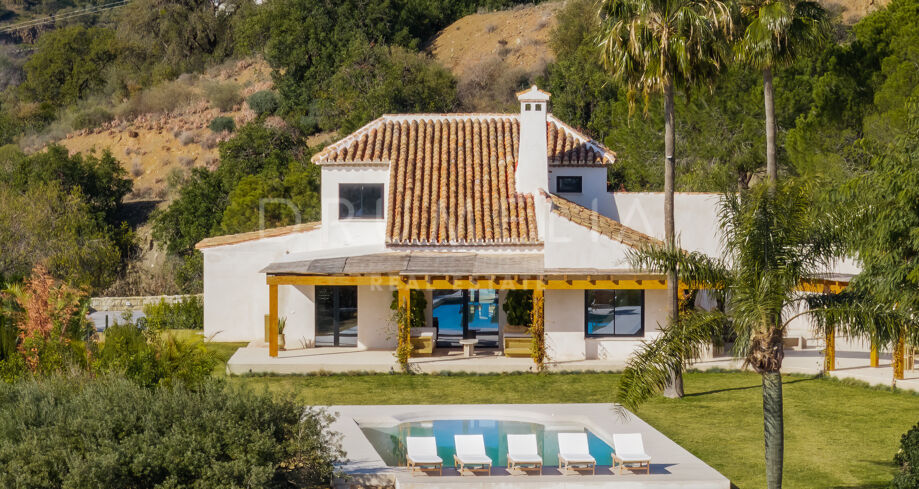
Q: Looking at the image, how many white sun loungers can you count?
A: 5